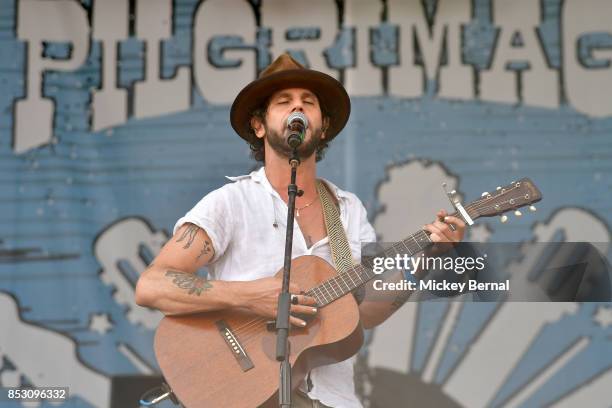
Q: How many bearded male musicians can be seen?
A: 1